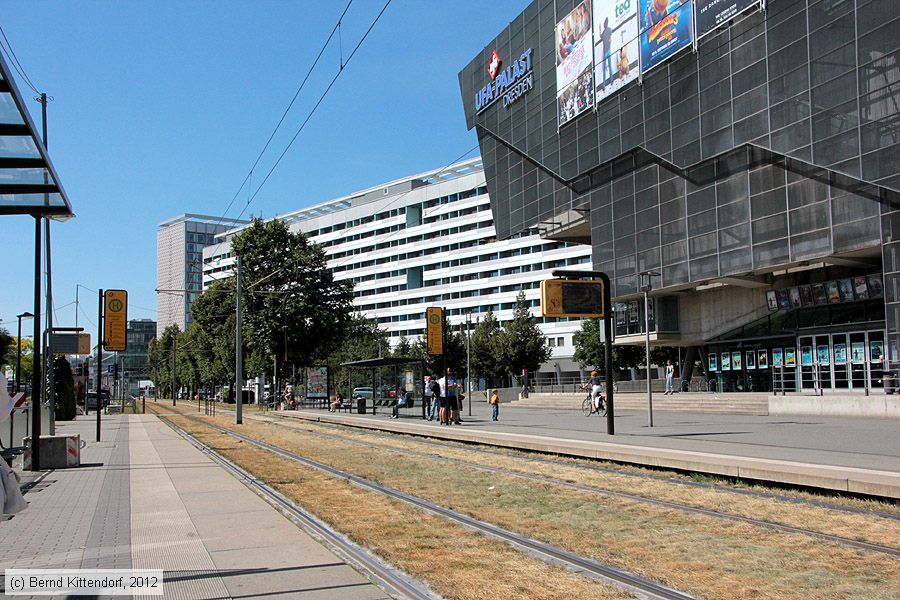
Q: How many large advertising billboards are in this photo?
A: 4